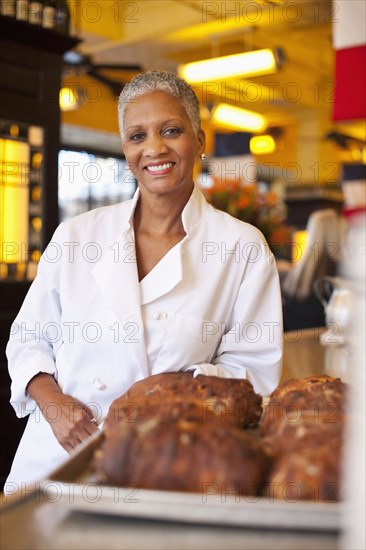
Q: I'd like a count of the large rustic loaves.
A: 4